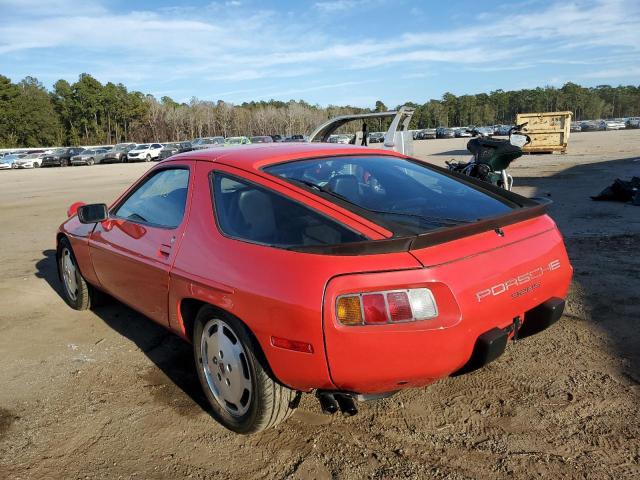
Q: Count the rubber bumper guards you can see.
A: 2